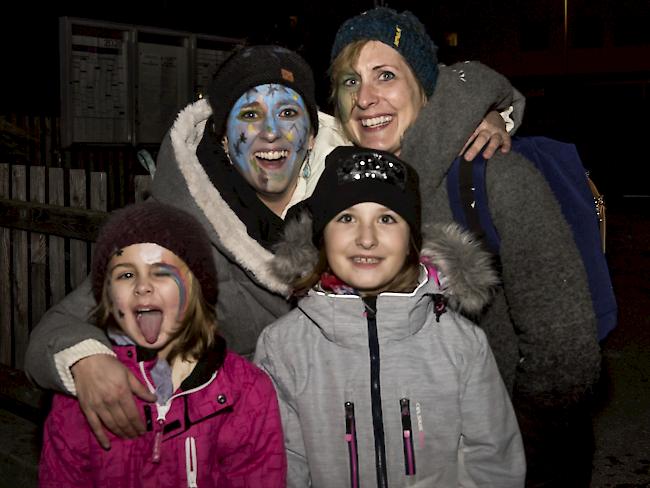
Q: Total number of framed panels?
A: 3